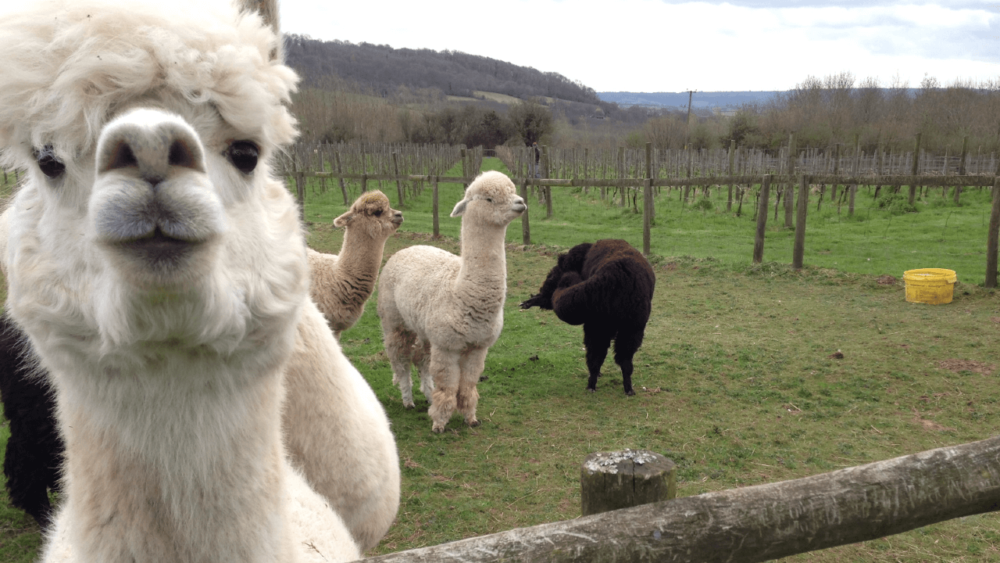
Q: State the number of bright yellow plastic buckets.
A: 1